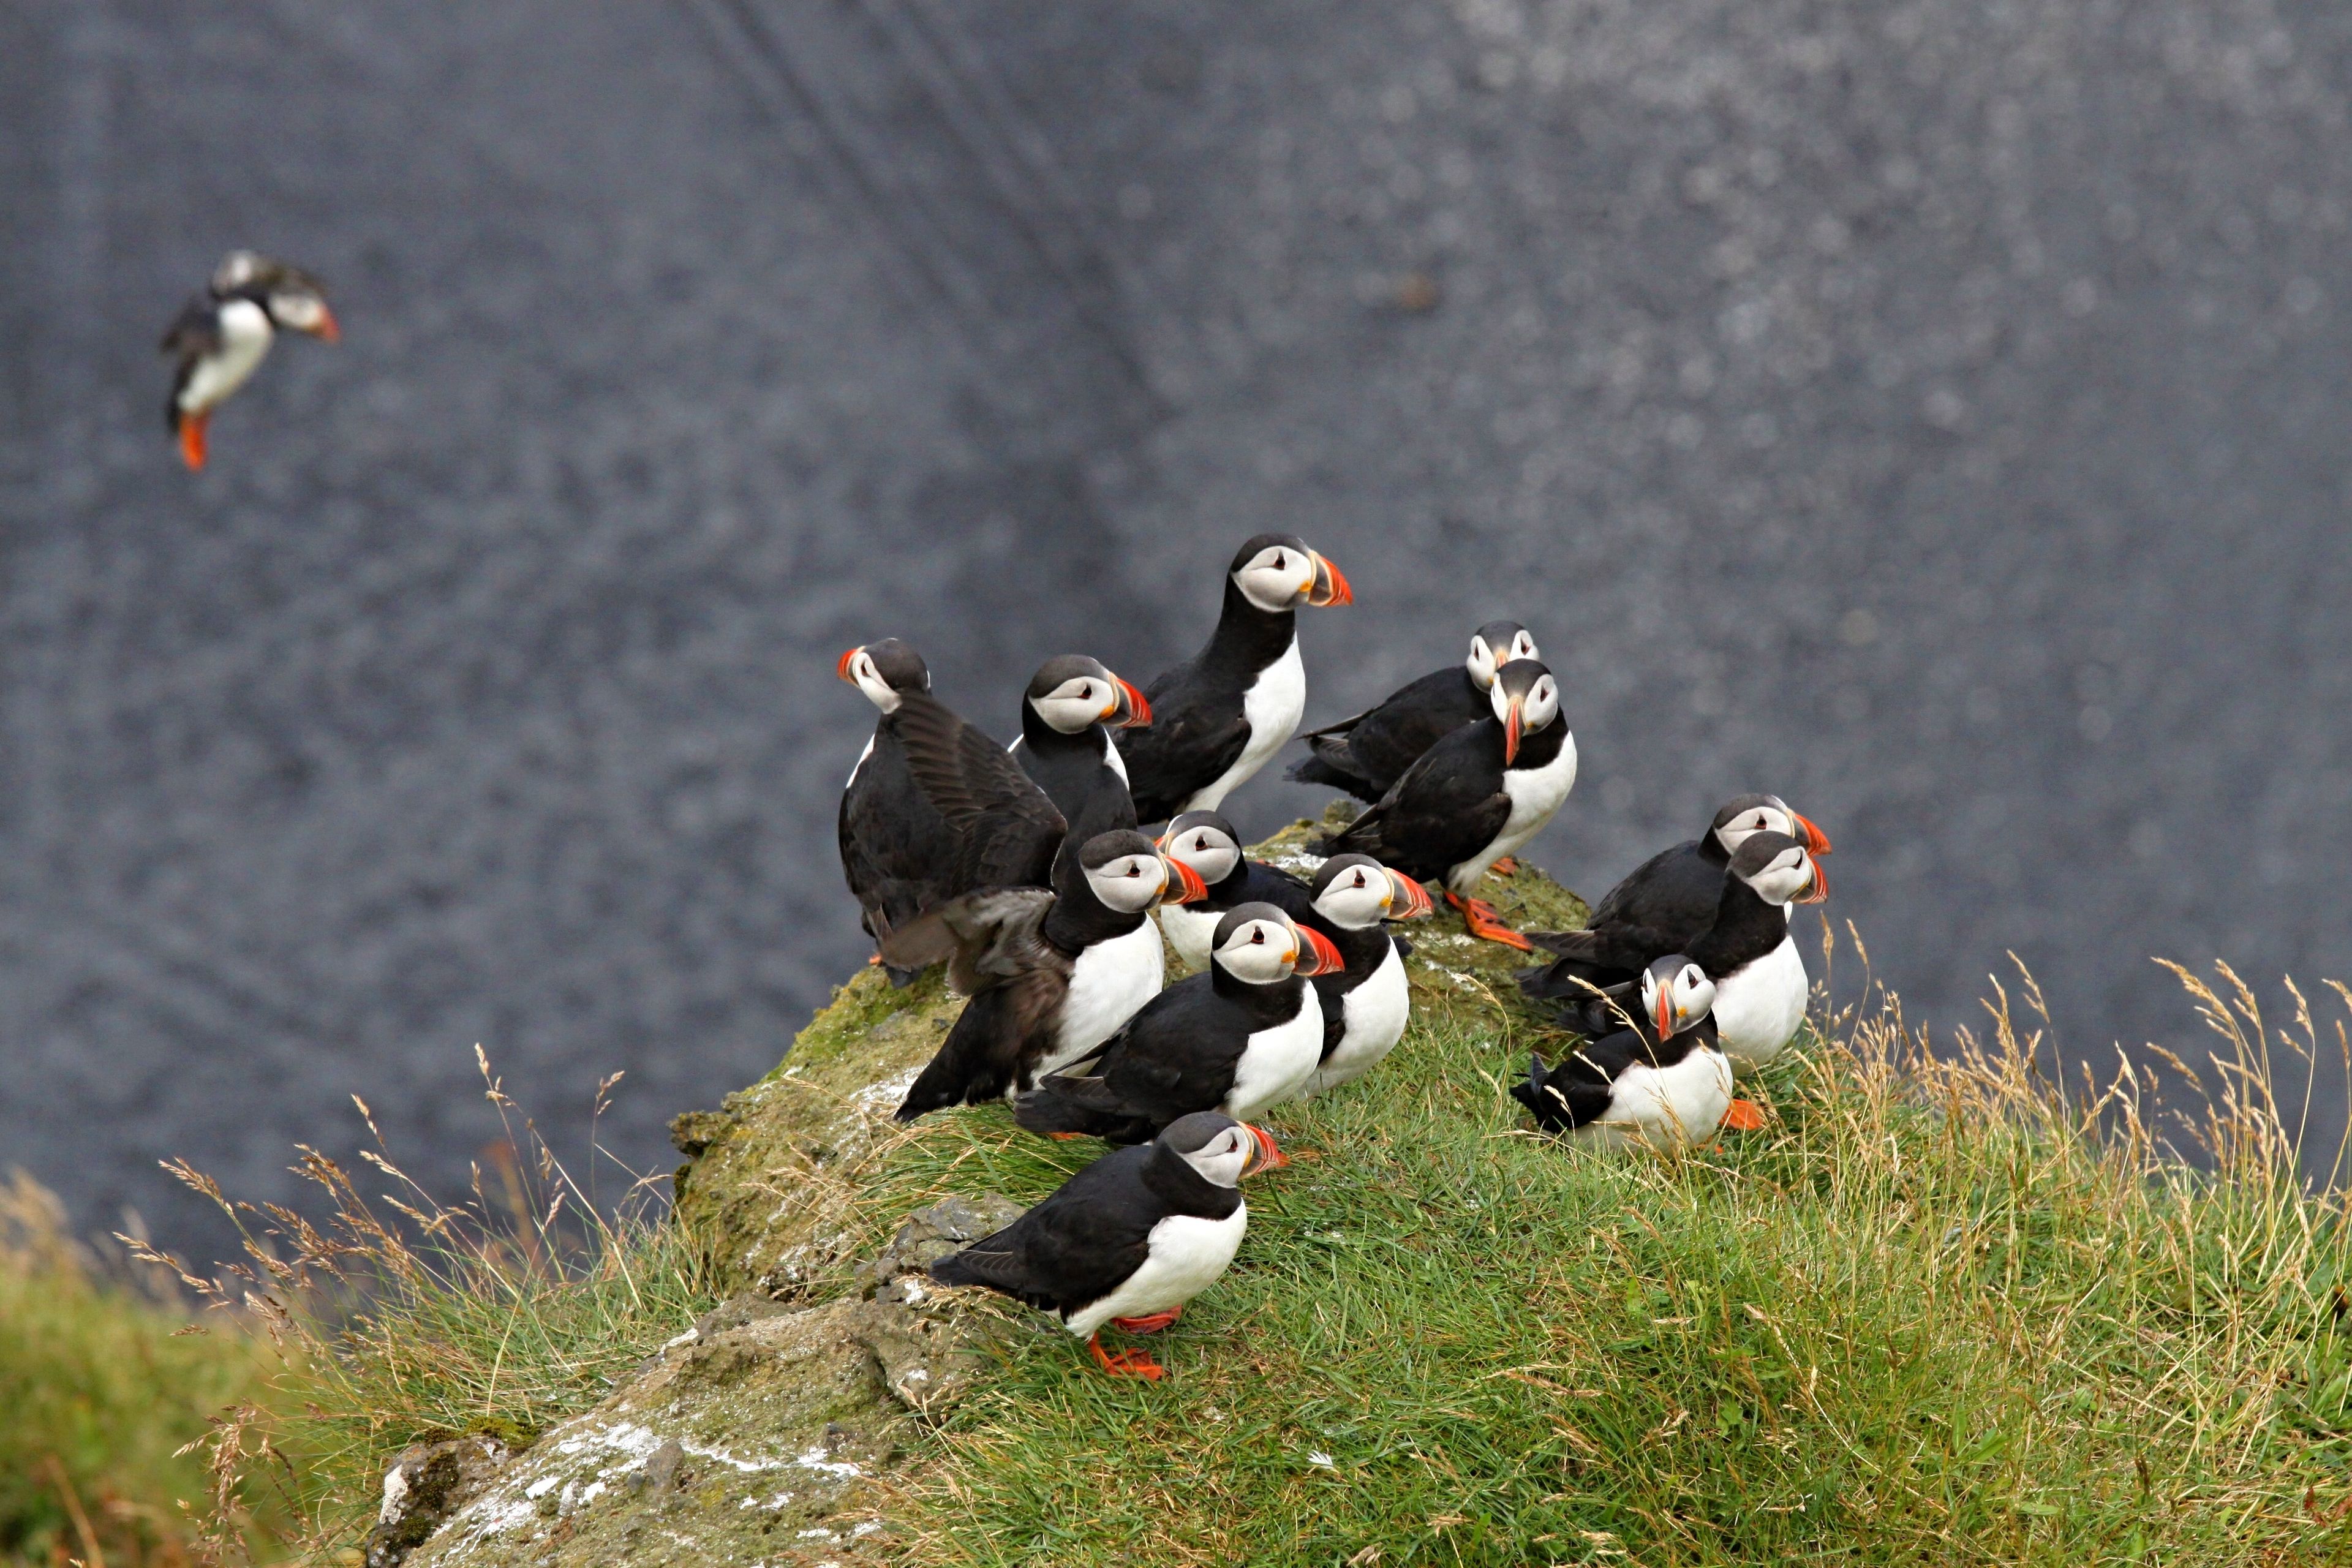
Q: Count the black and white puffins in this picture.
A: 14